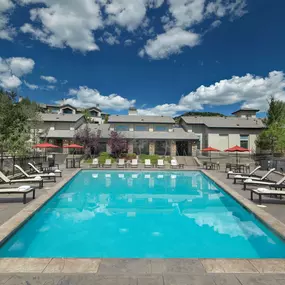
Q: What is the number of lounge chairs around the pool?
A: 15